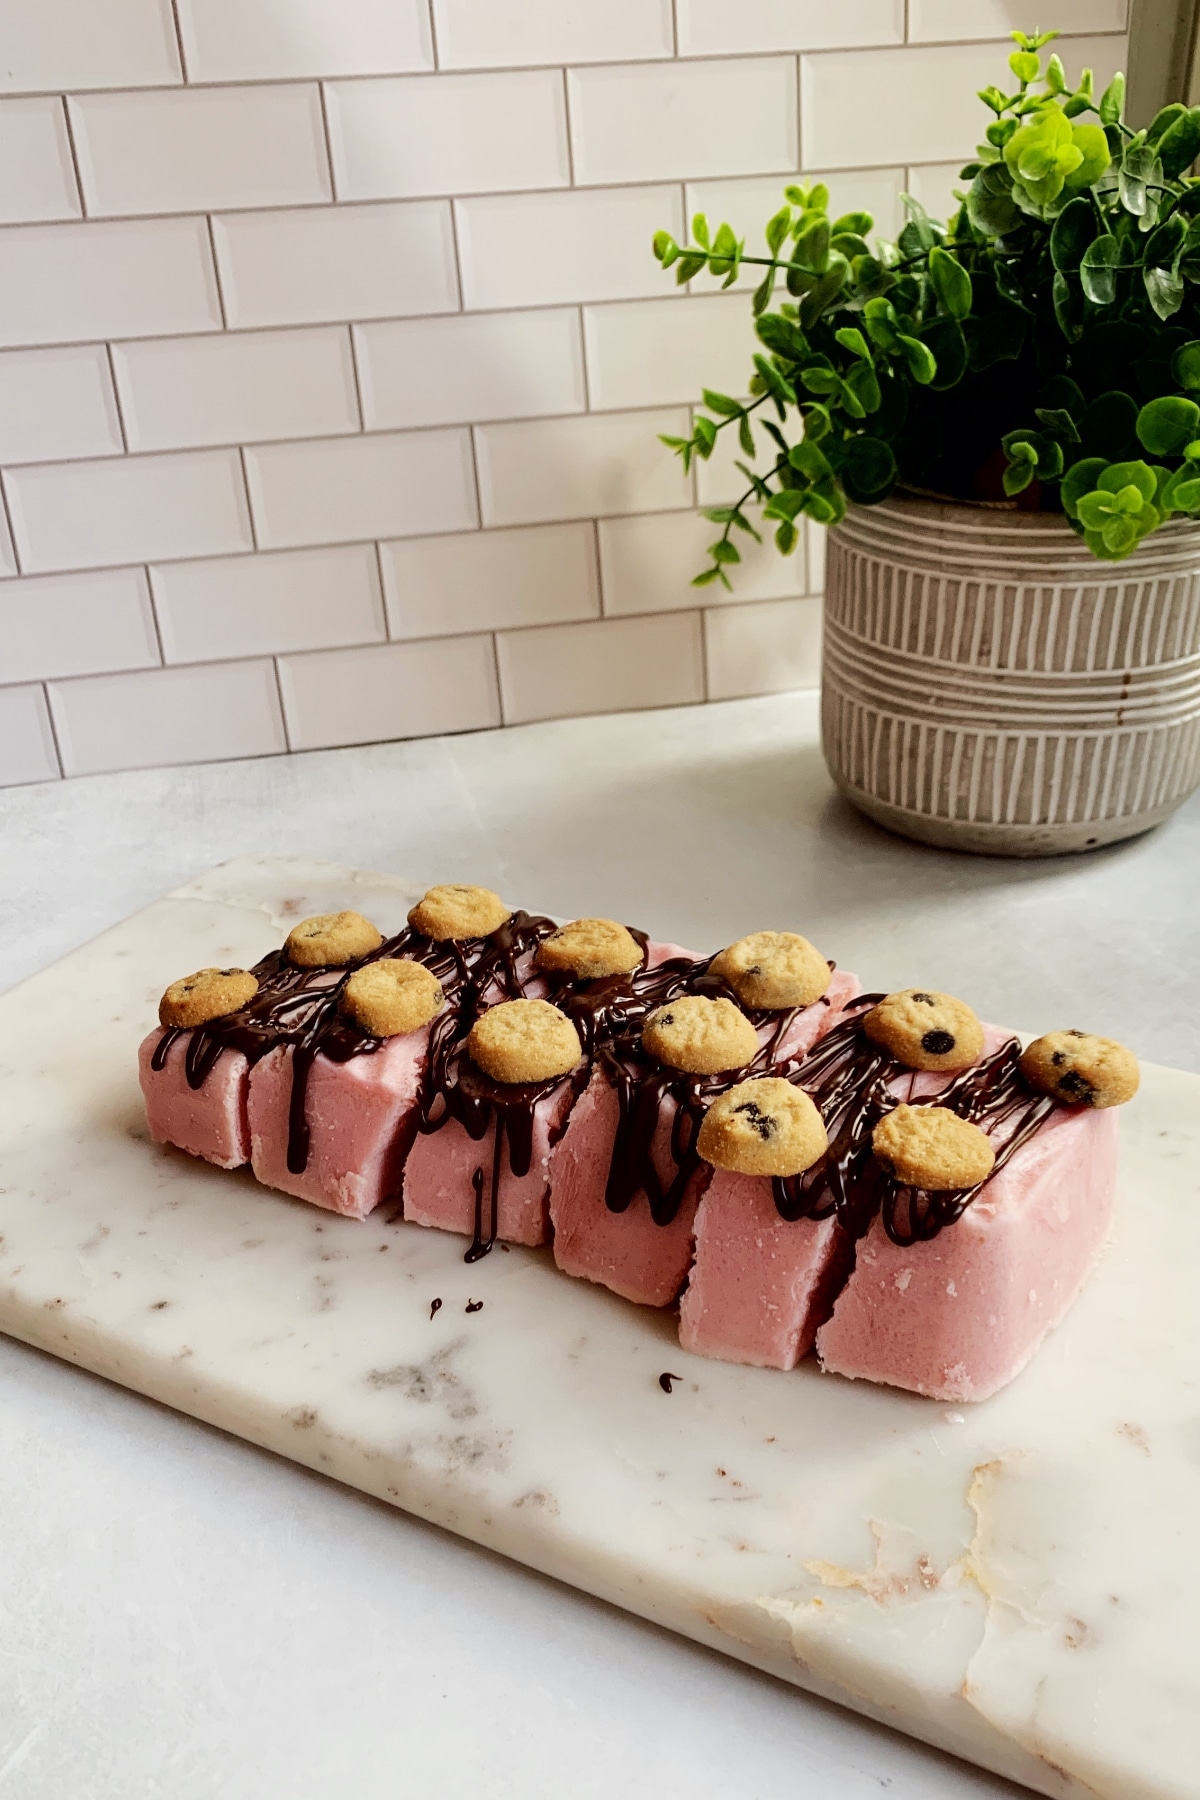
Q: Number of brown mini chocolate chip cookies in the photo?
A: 12